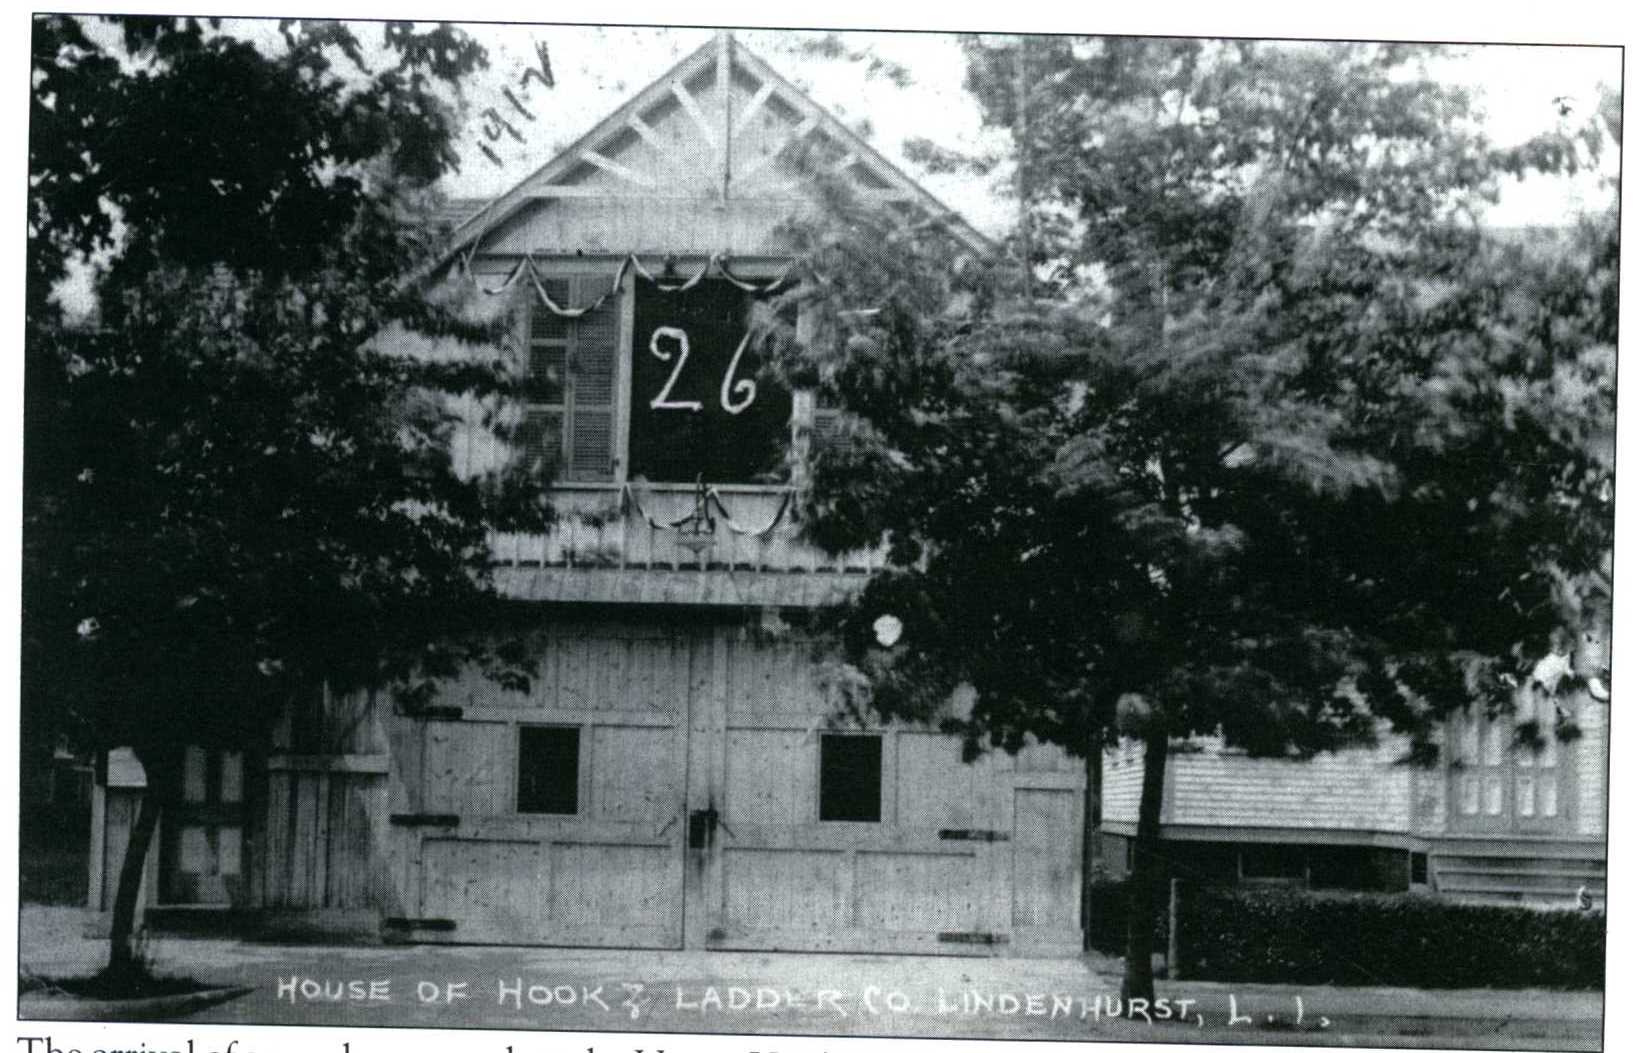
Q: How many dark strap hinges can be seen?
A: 5